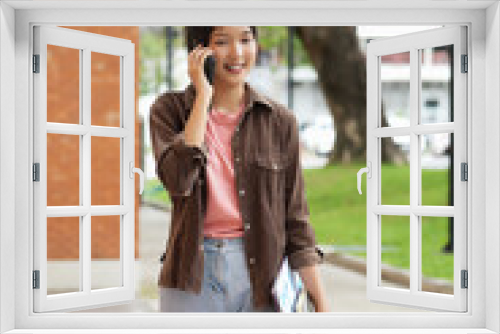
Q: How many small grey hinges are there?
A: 6